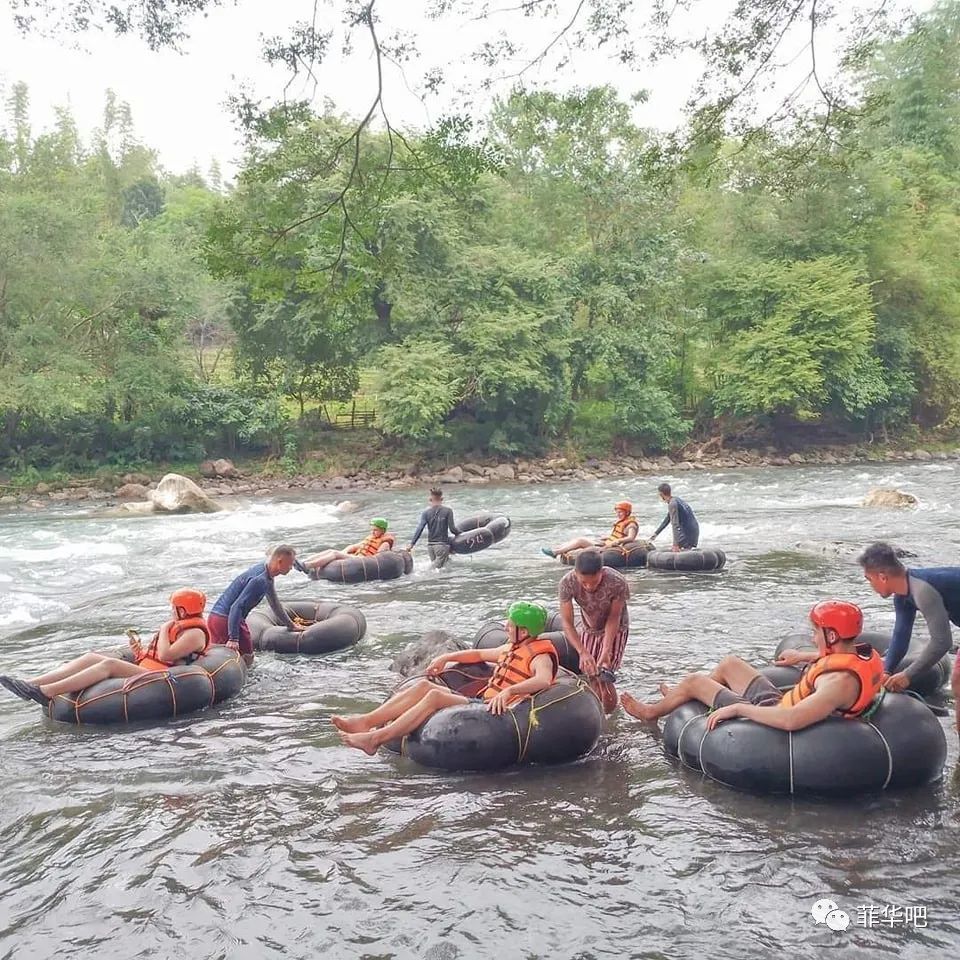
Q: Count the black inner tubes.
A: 10